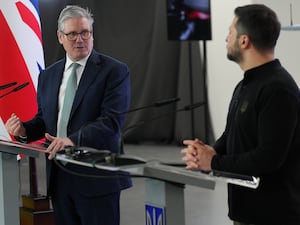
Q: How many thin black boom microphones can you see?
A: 4